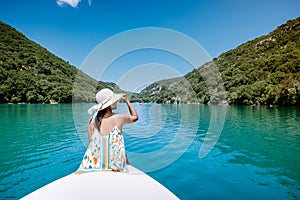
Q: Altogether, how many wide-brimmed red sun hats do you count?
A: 0